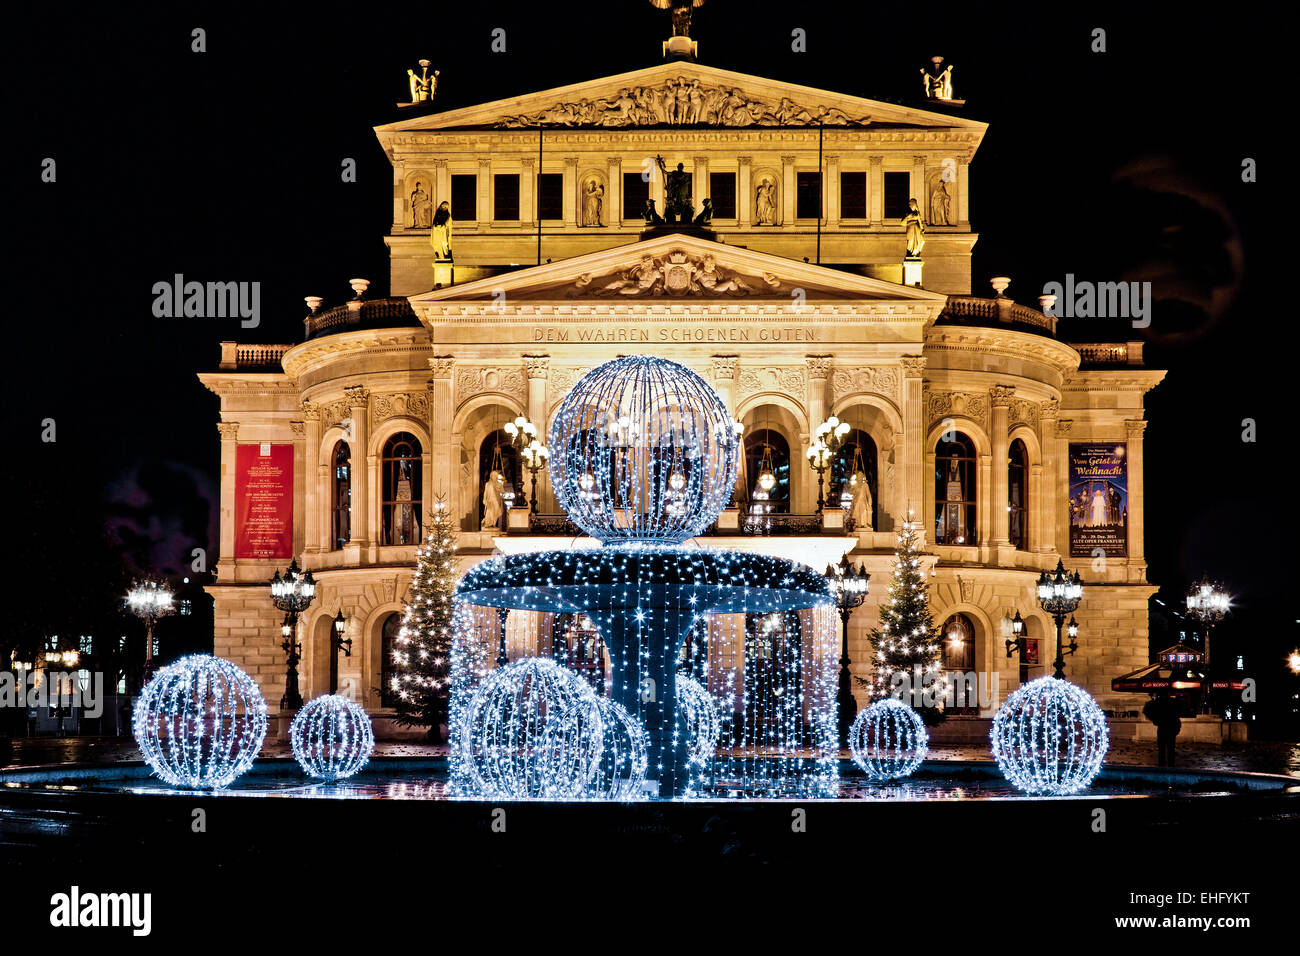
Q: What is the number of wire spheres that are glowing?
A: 8